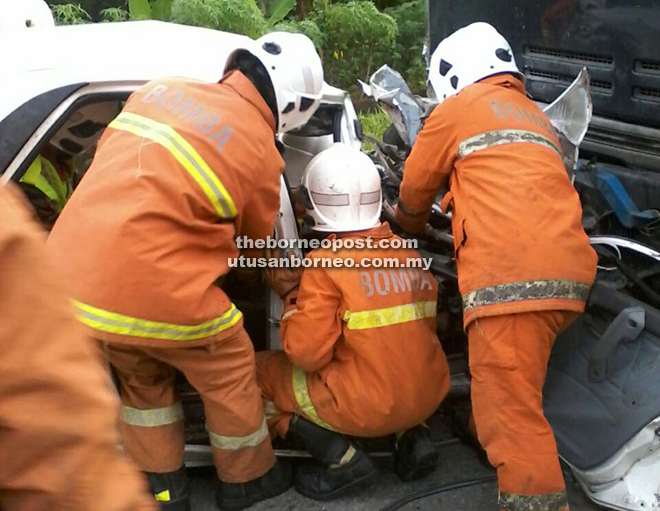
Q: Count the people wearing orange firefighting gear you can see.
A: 4